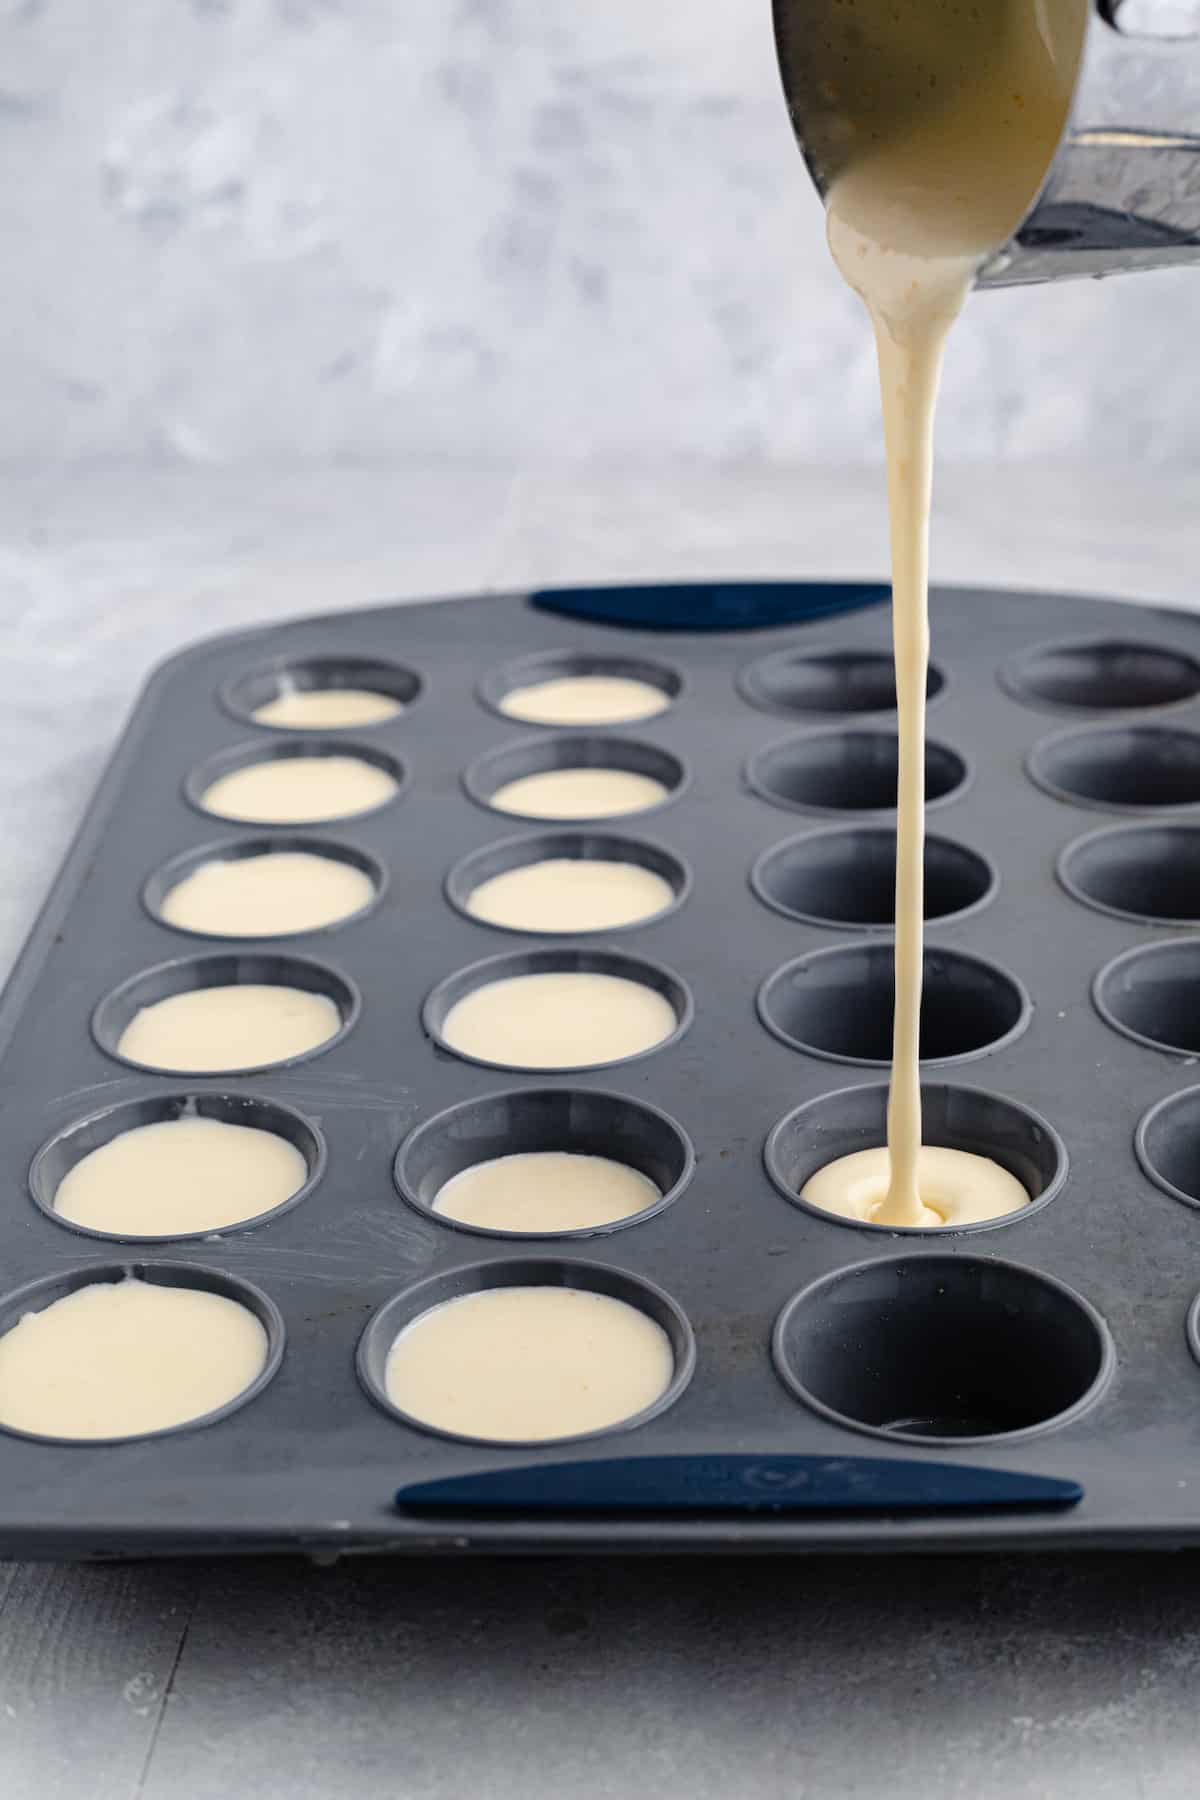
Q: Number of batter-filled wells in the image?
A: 13